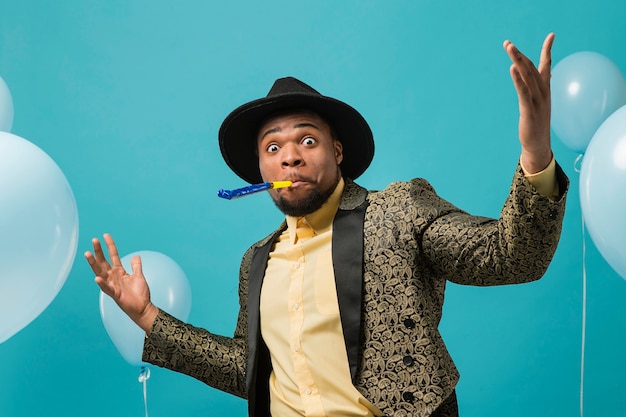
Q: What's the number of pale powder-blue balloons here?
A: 5